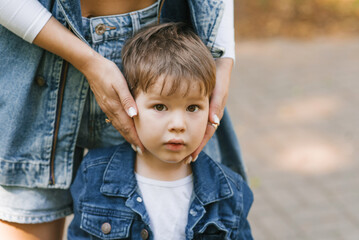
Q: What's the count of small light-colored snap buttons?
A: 2